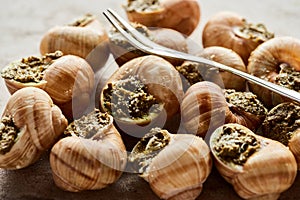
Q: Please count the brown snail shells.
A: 14